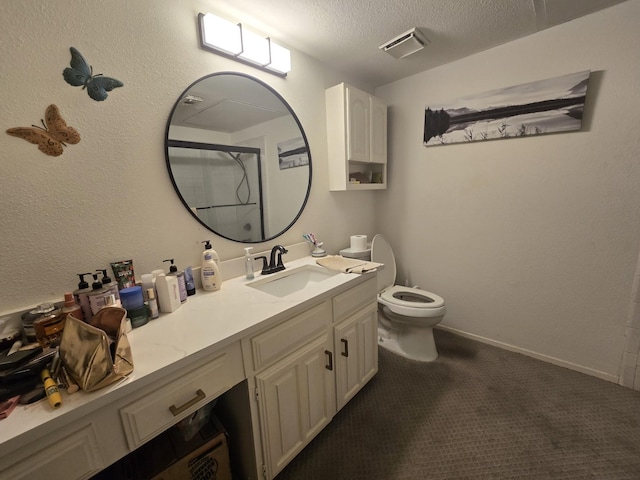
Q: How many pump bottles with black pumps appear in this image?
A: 5